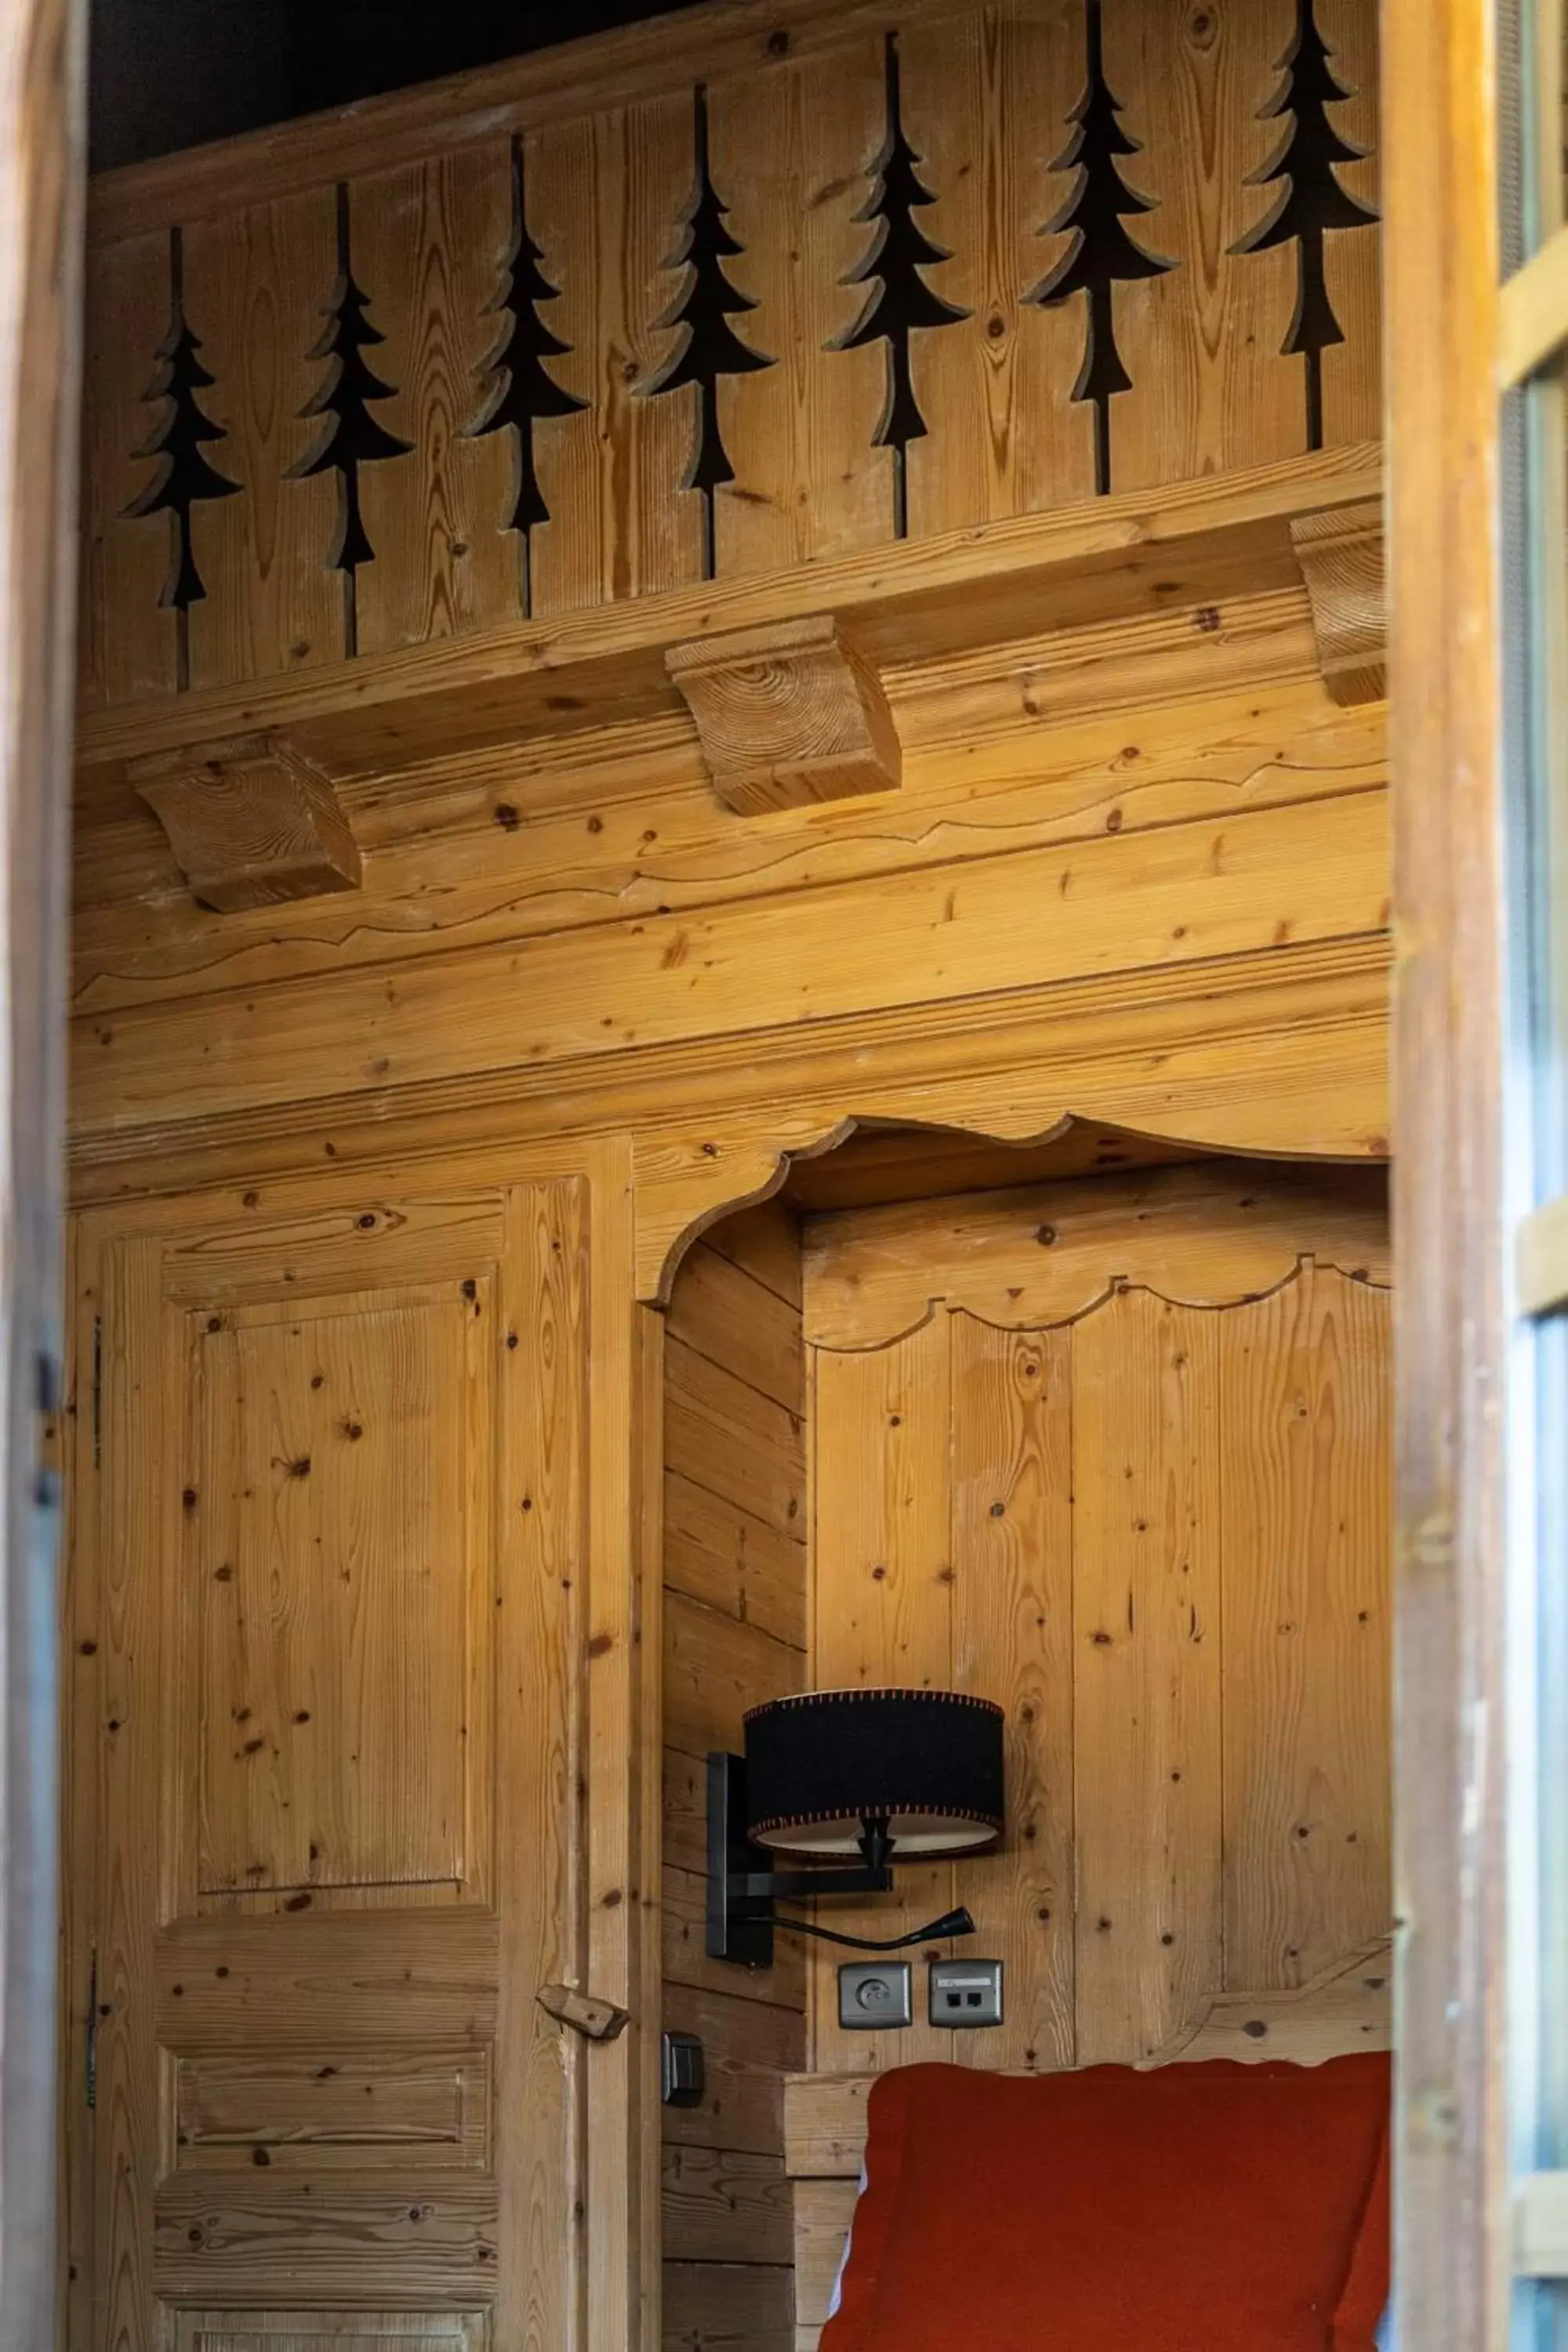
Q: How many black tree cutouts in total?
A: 7